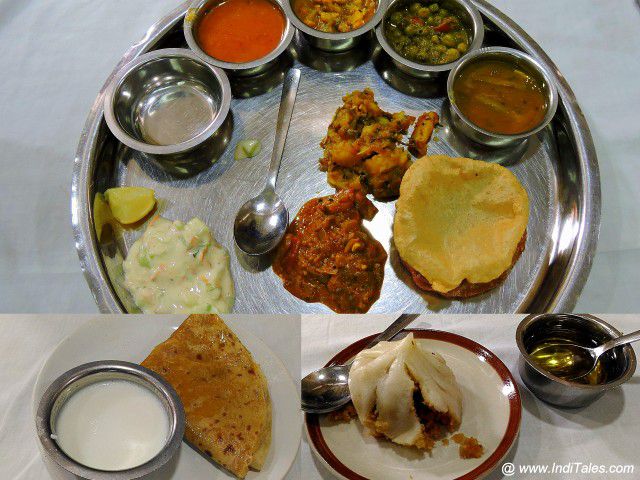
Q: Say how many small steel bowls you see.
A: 7